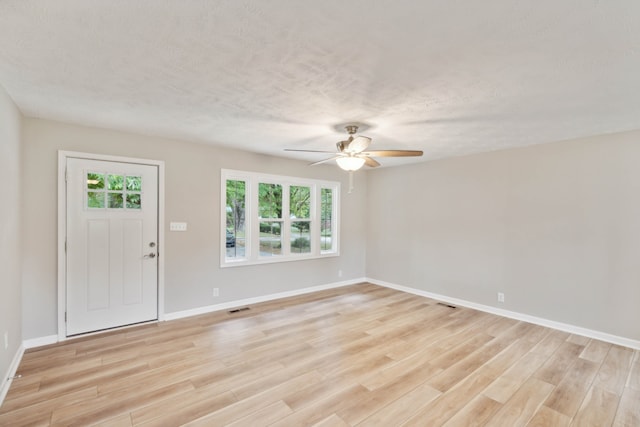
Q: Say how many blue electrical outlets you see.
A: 0